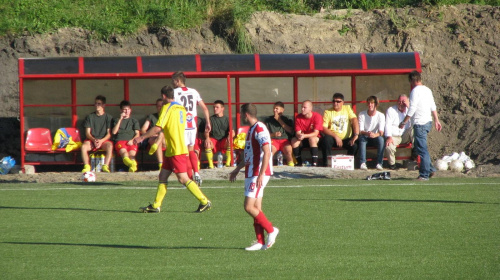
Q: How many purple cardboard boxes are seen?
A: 0